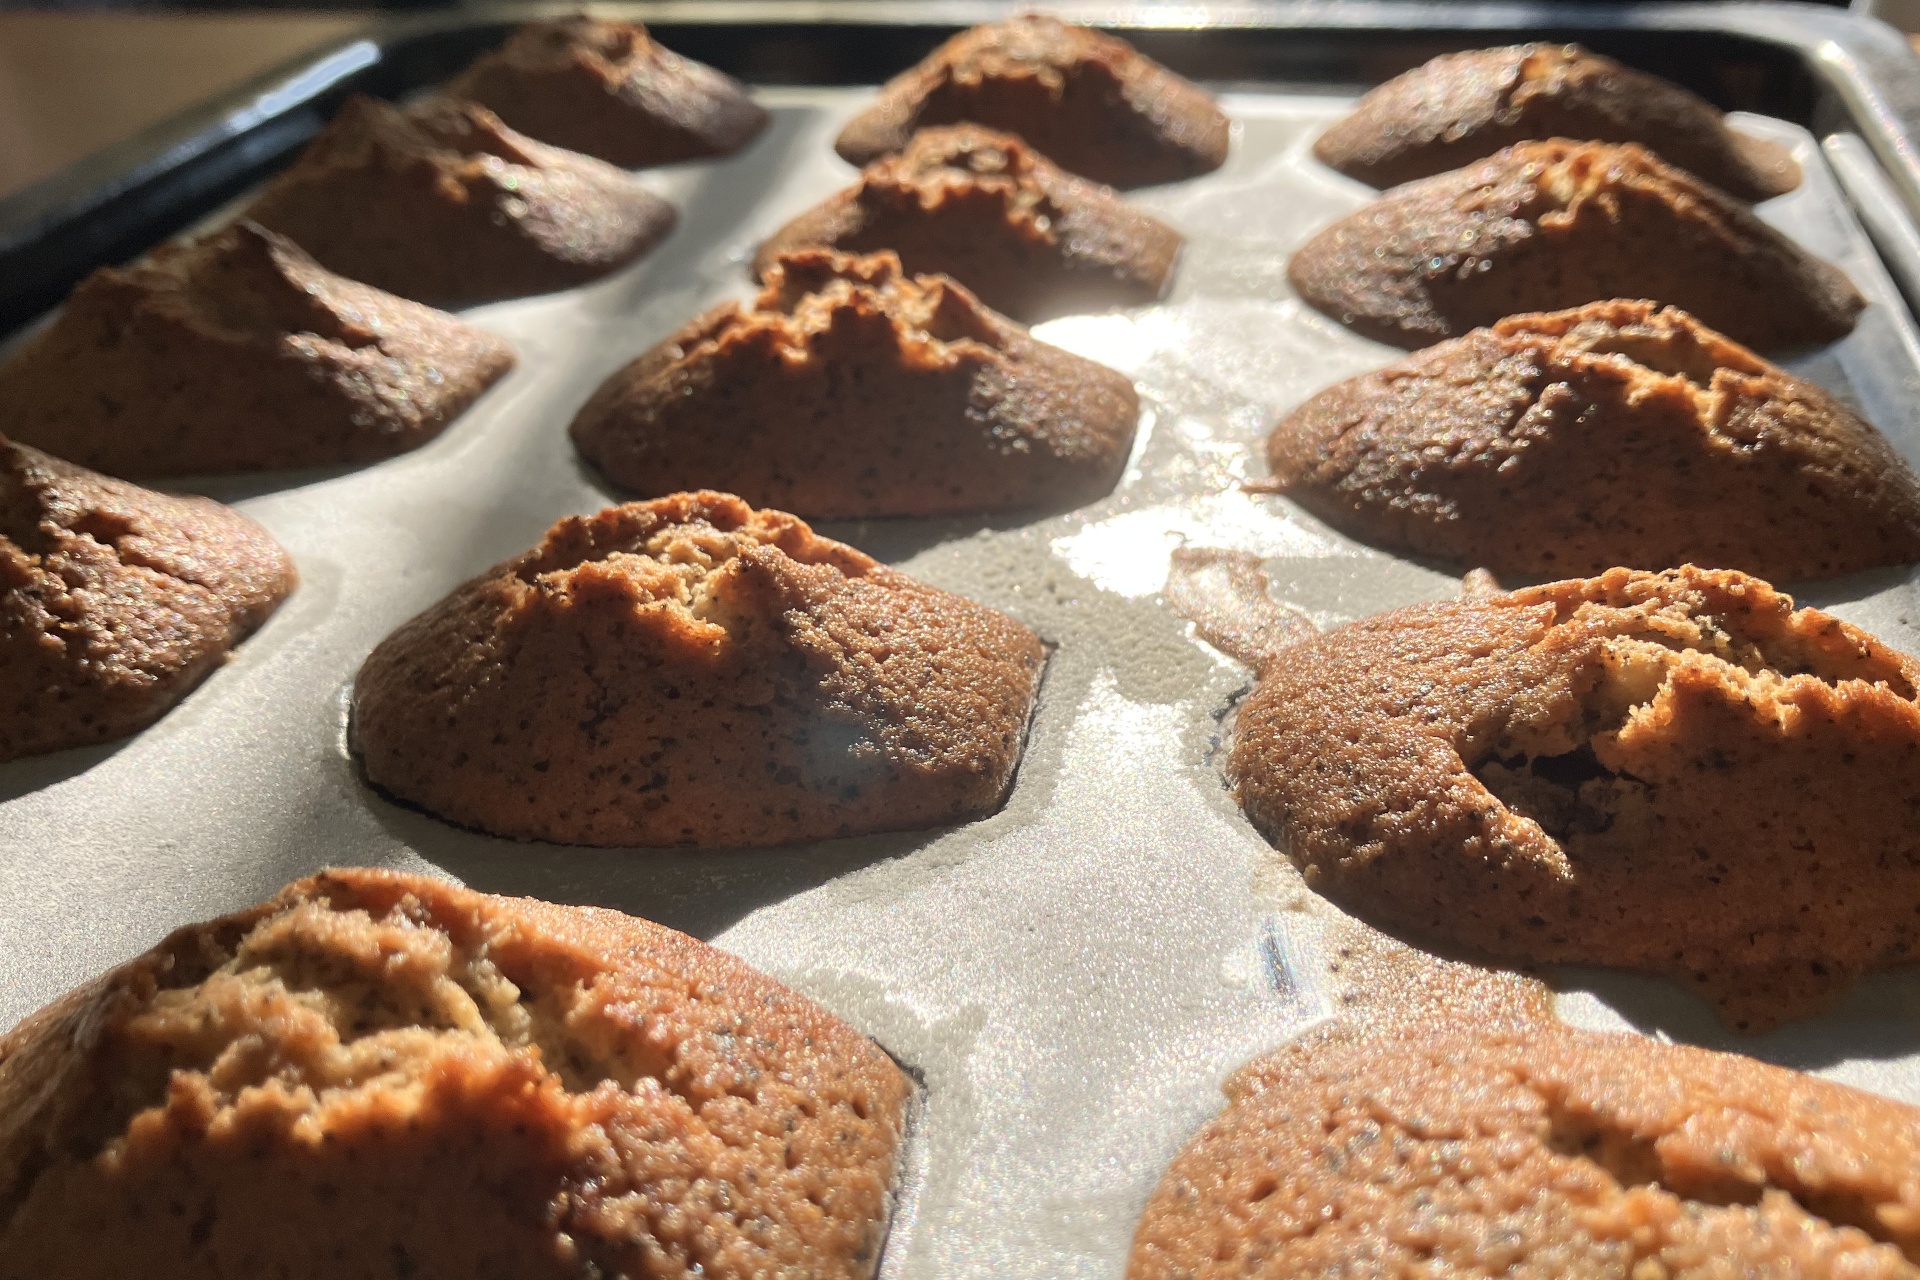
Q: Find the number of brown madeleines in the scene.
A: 14